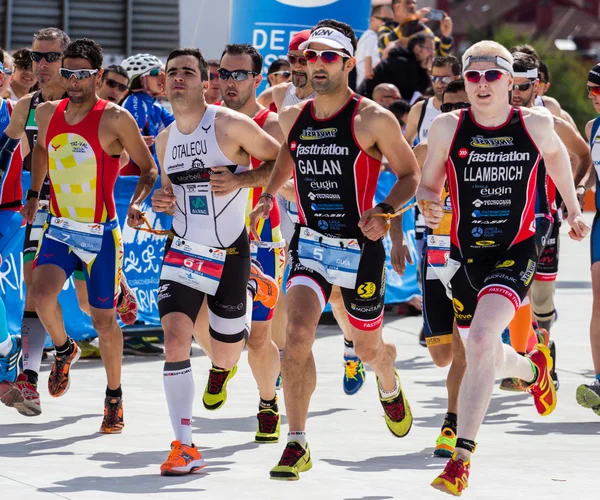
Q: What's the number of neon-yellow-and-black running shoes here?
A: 4